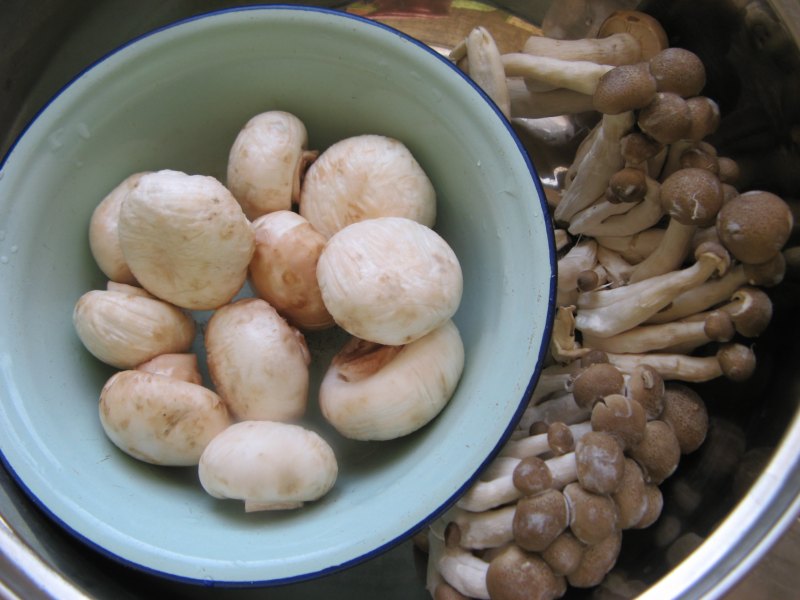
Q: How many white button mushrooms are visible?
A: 11